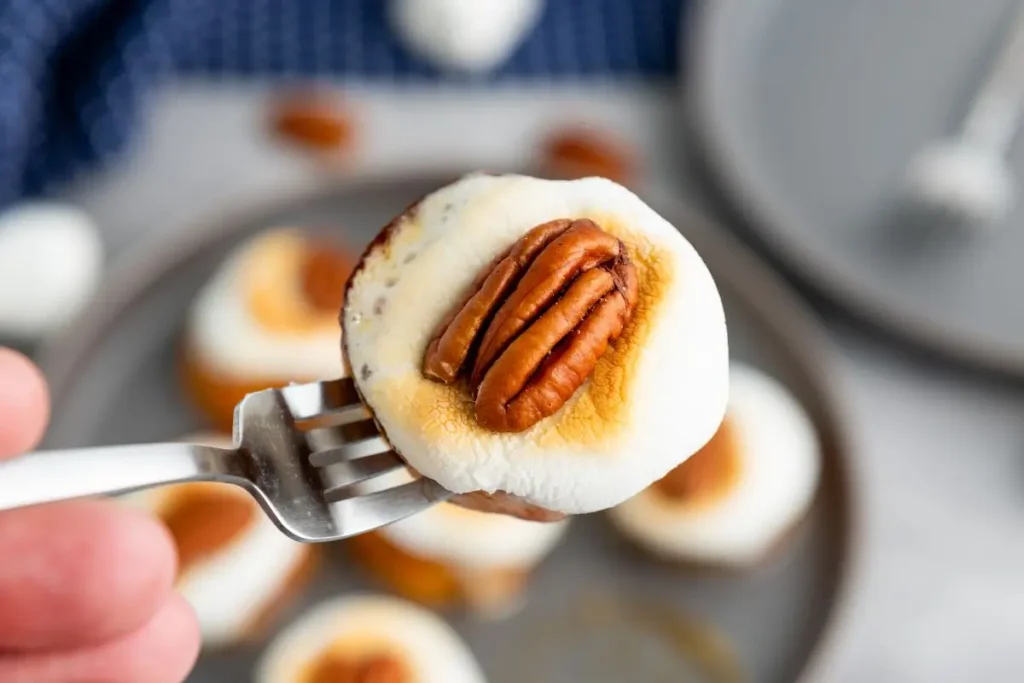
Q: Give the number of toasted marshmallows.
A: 6